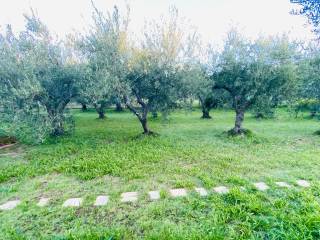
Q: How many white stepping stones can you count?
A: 12